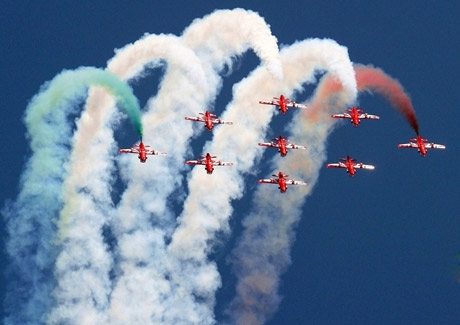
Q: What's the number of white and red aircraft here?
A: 9